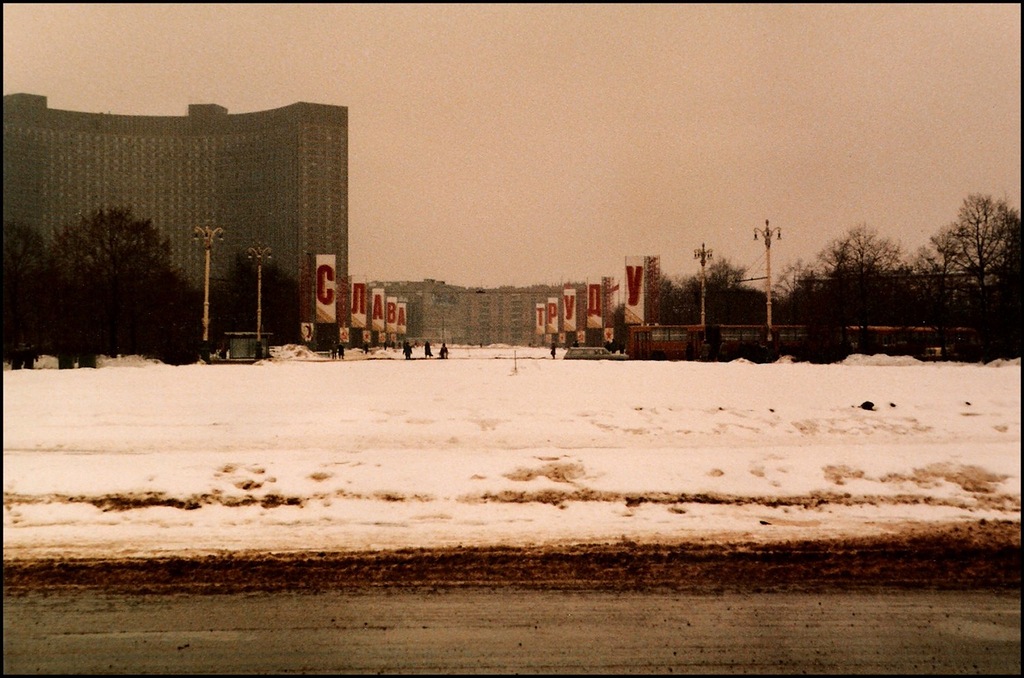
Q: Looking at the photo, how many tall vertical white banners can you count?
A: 10